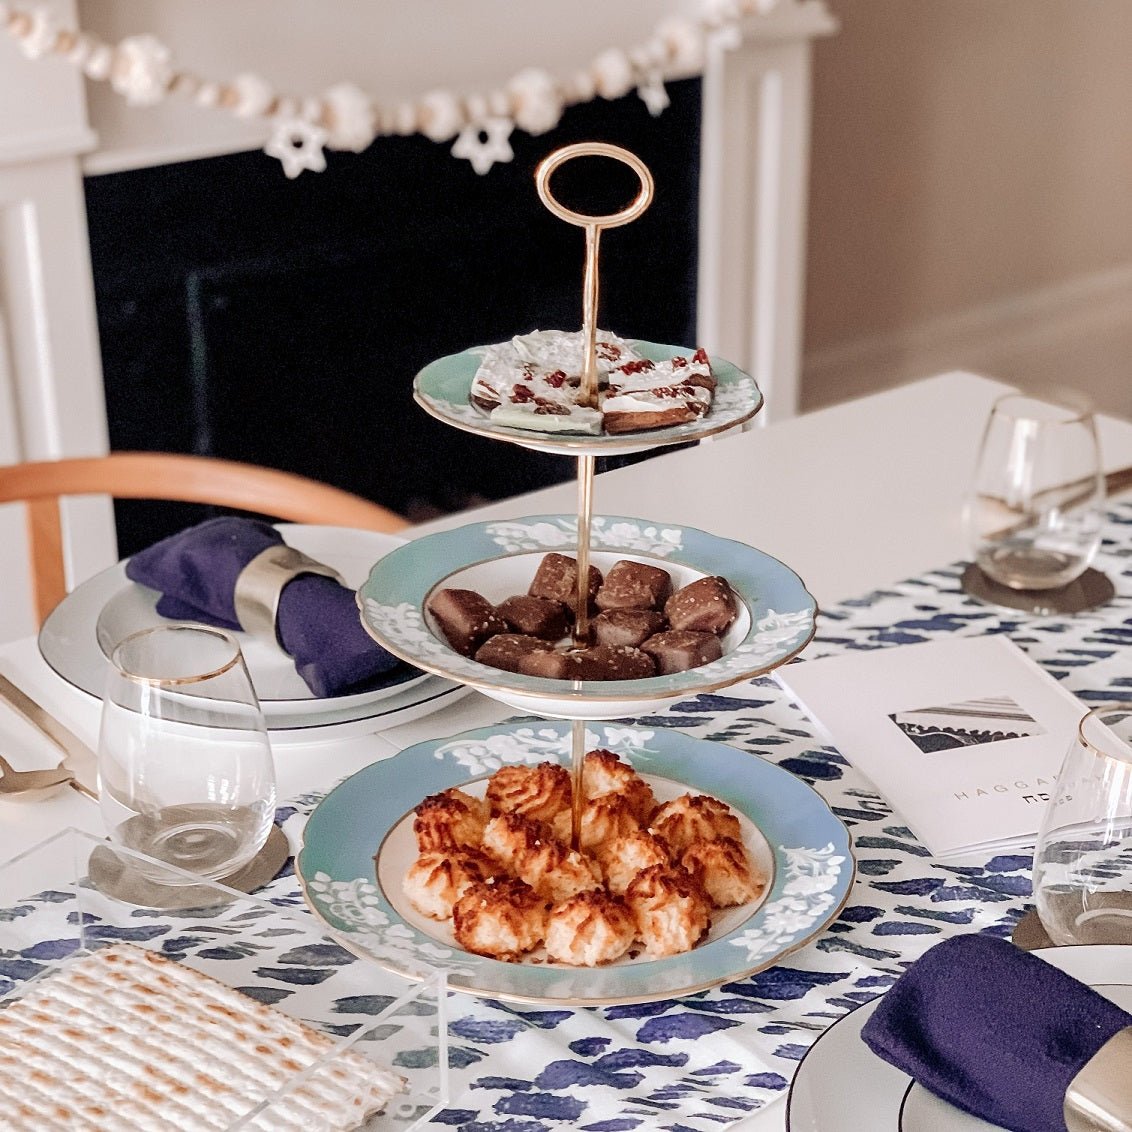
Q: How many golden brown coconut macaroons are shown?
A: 13